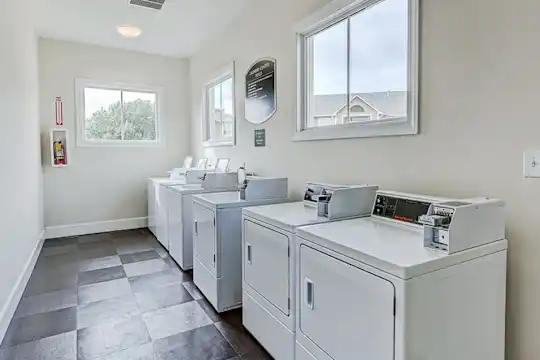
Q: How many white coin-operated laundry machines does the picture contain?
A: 6